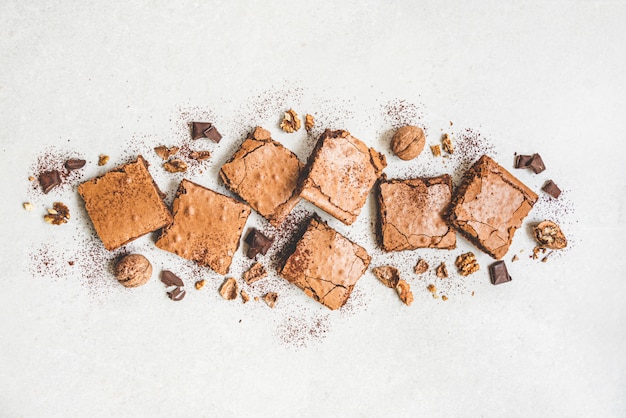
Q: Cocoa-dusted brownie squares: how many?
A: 7